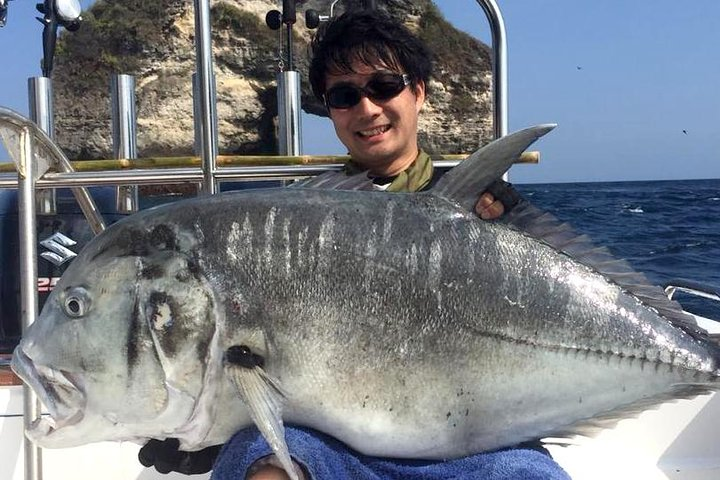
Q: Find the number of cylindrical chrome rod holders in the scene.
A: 4